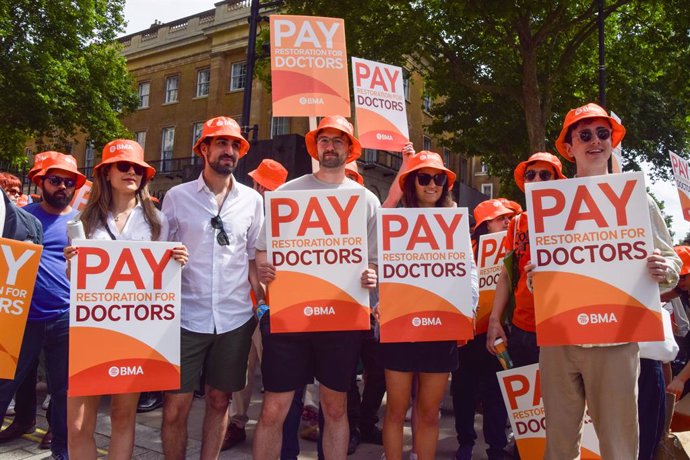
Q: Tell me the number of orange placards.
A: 2